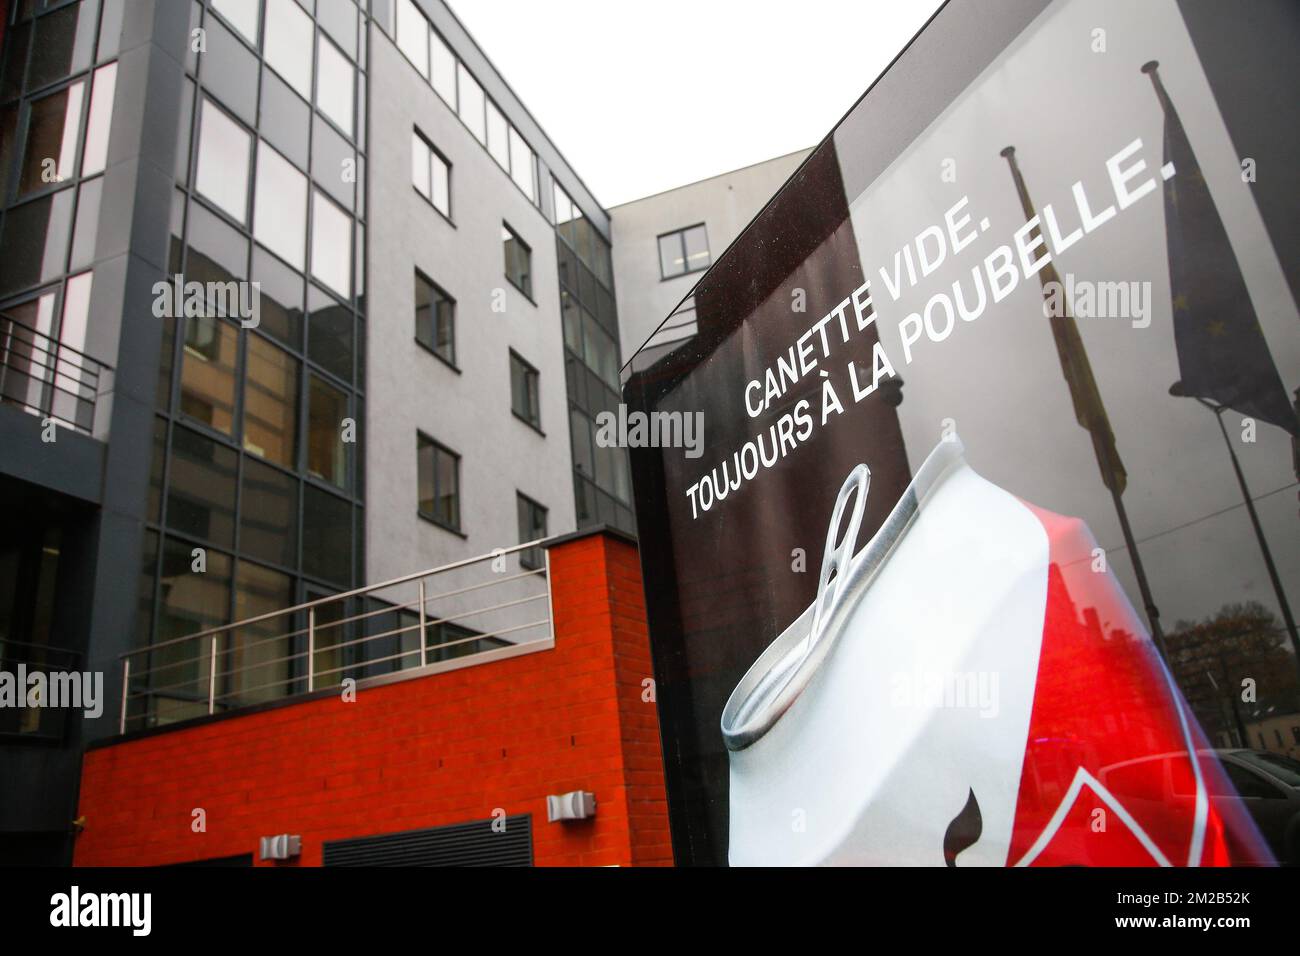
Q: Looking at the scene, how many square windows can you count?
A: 7